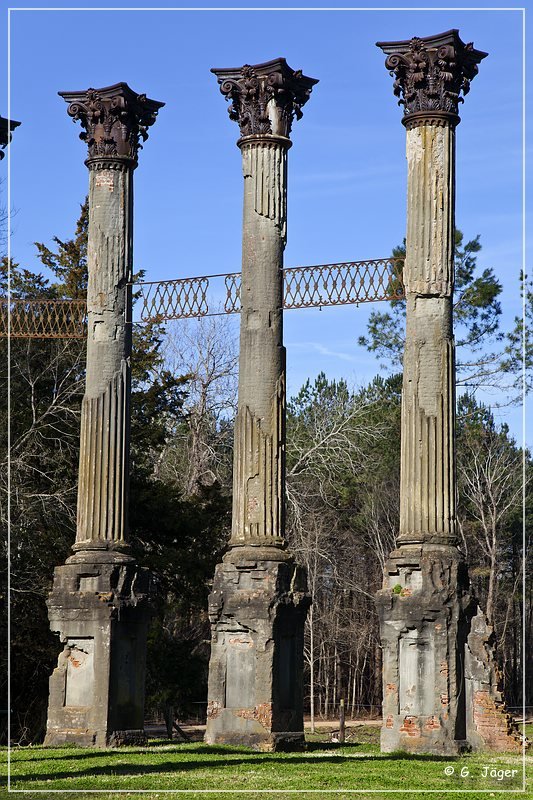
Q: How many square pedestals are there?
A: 3